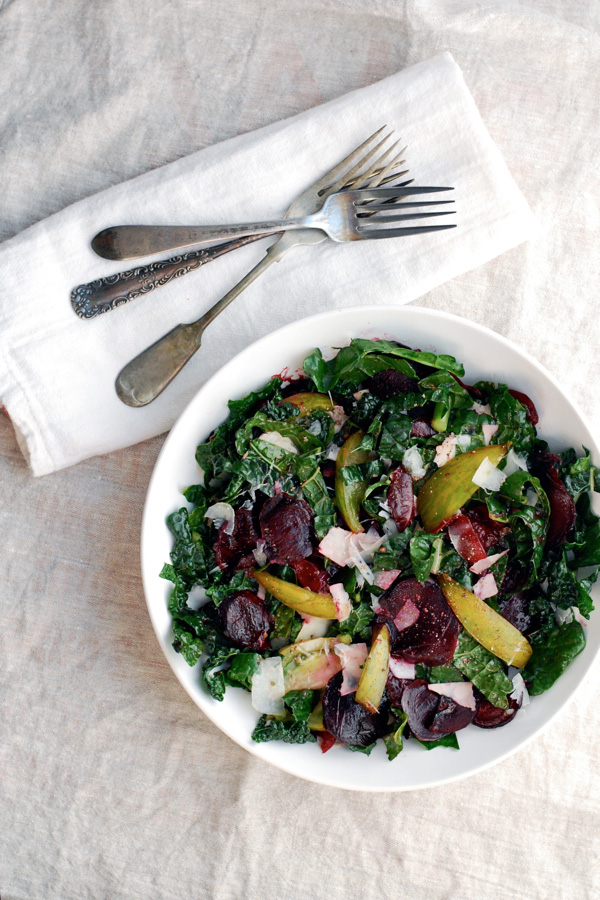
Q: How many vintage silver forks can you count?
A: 3